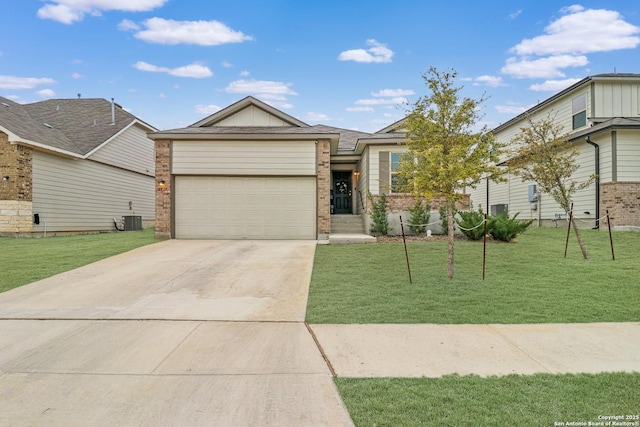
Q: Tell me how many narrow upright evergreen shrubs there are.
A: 3